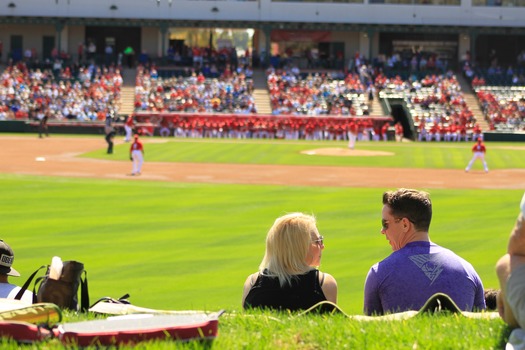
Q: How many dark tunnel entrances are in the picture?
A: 1